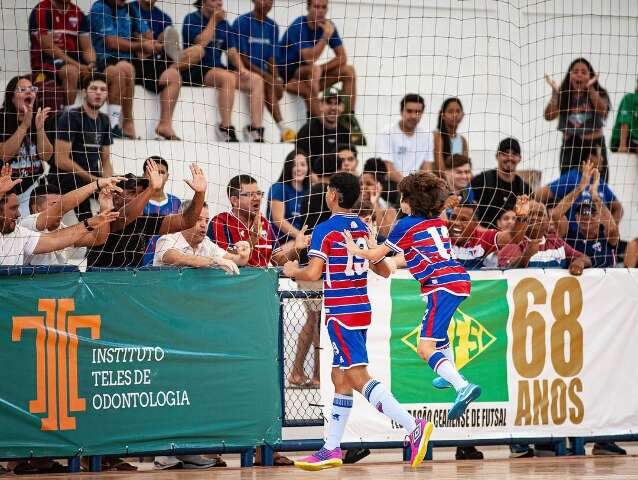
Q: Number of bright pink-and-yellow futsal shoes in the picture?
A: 2